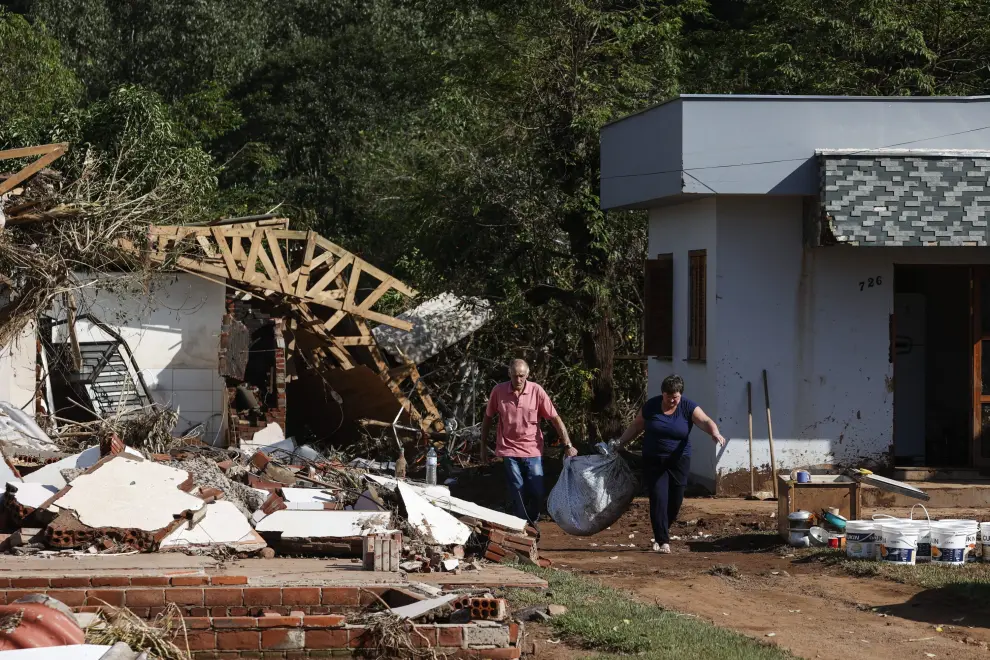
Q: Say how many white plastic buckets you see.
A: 7